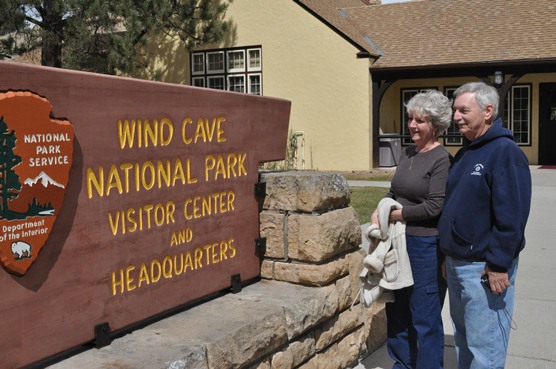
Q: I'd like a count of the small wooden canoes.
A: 0